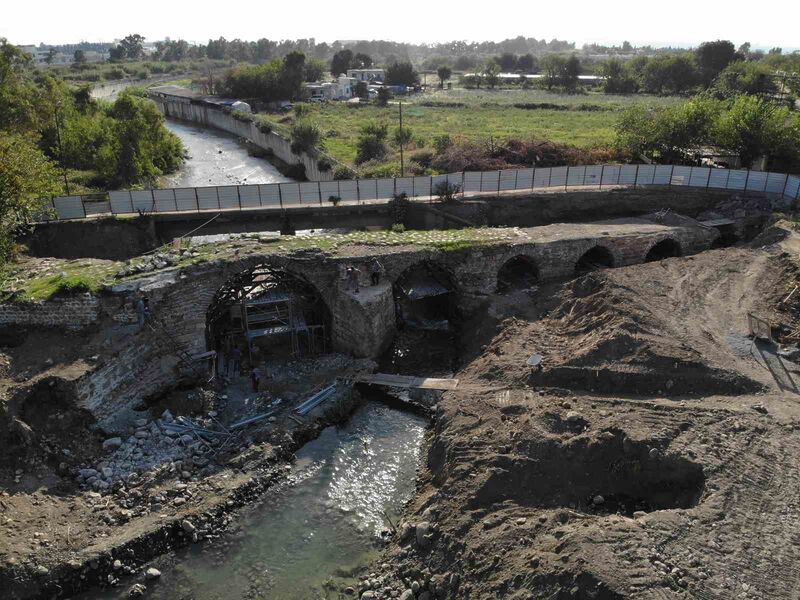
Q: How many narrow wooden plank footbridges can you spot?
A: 1